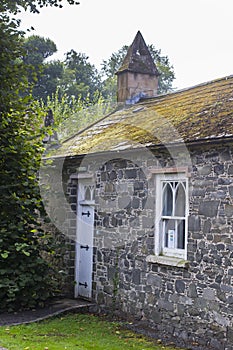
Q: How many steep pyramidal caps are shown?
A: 1